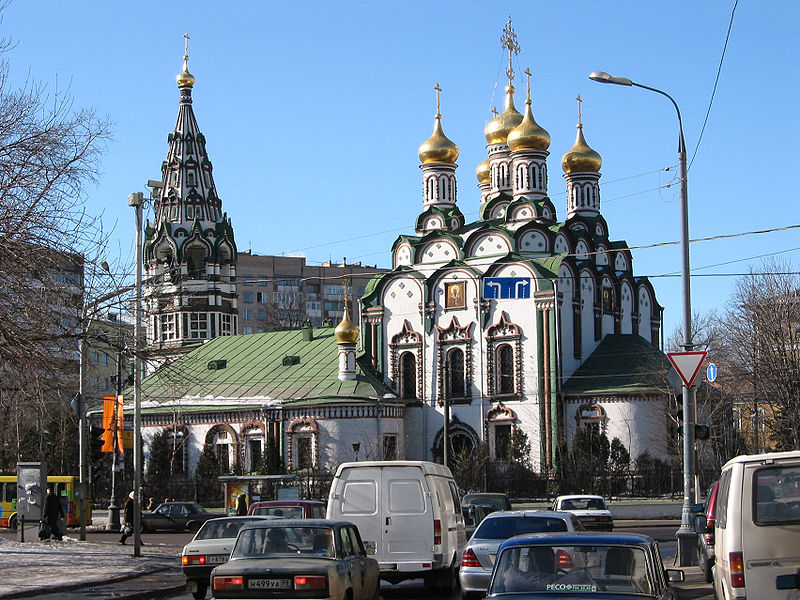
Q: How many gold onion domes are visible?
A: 7